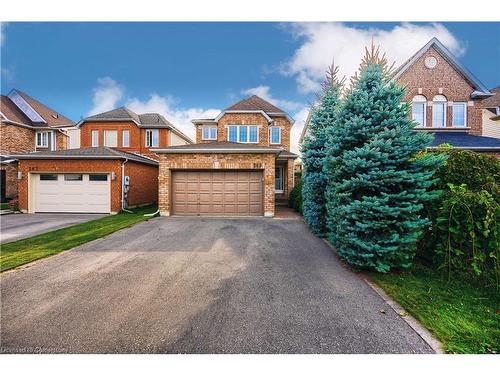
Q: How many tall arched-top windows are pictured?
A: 2